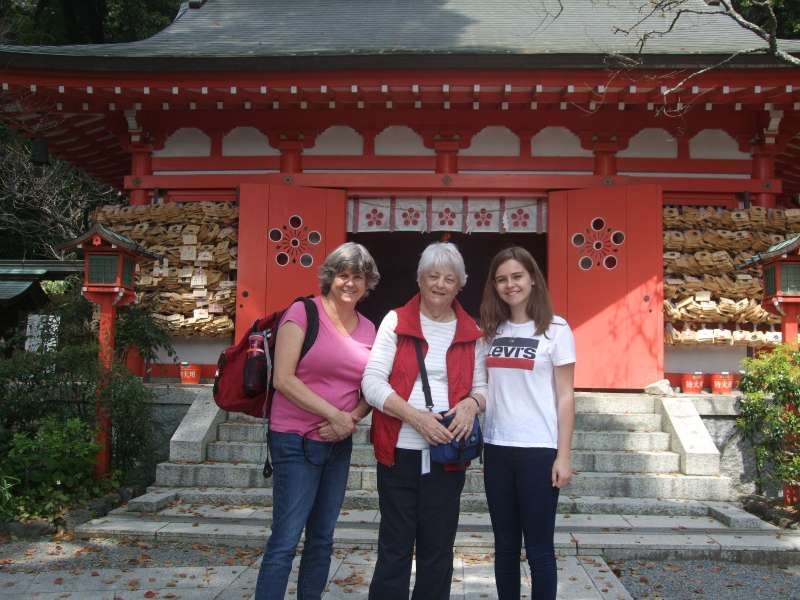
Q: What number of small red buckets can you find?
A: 3